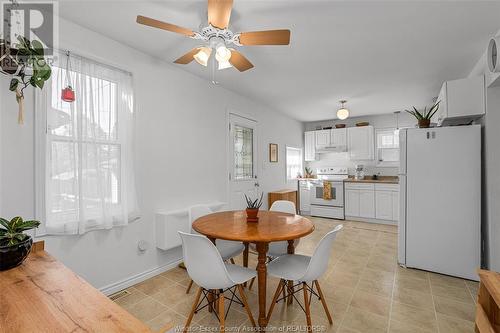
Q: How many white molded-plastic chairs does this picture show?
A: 4